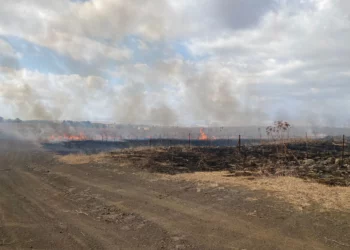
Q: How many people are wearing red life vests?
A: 0